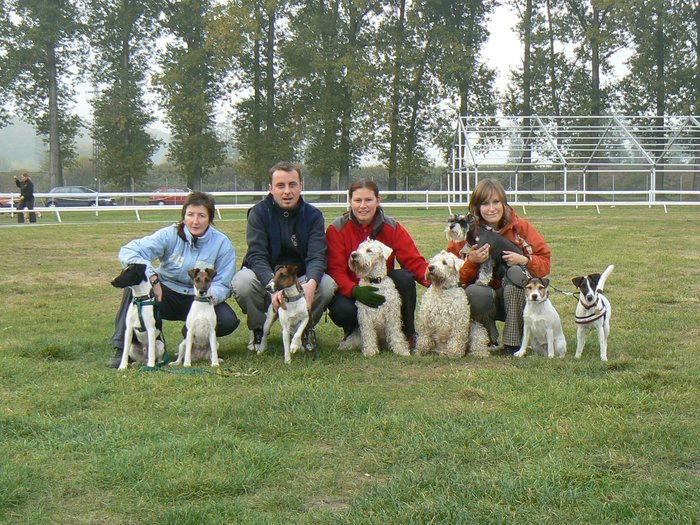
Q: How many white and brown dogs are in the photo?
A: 3